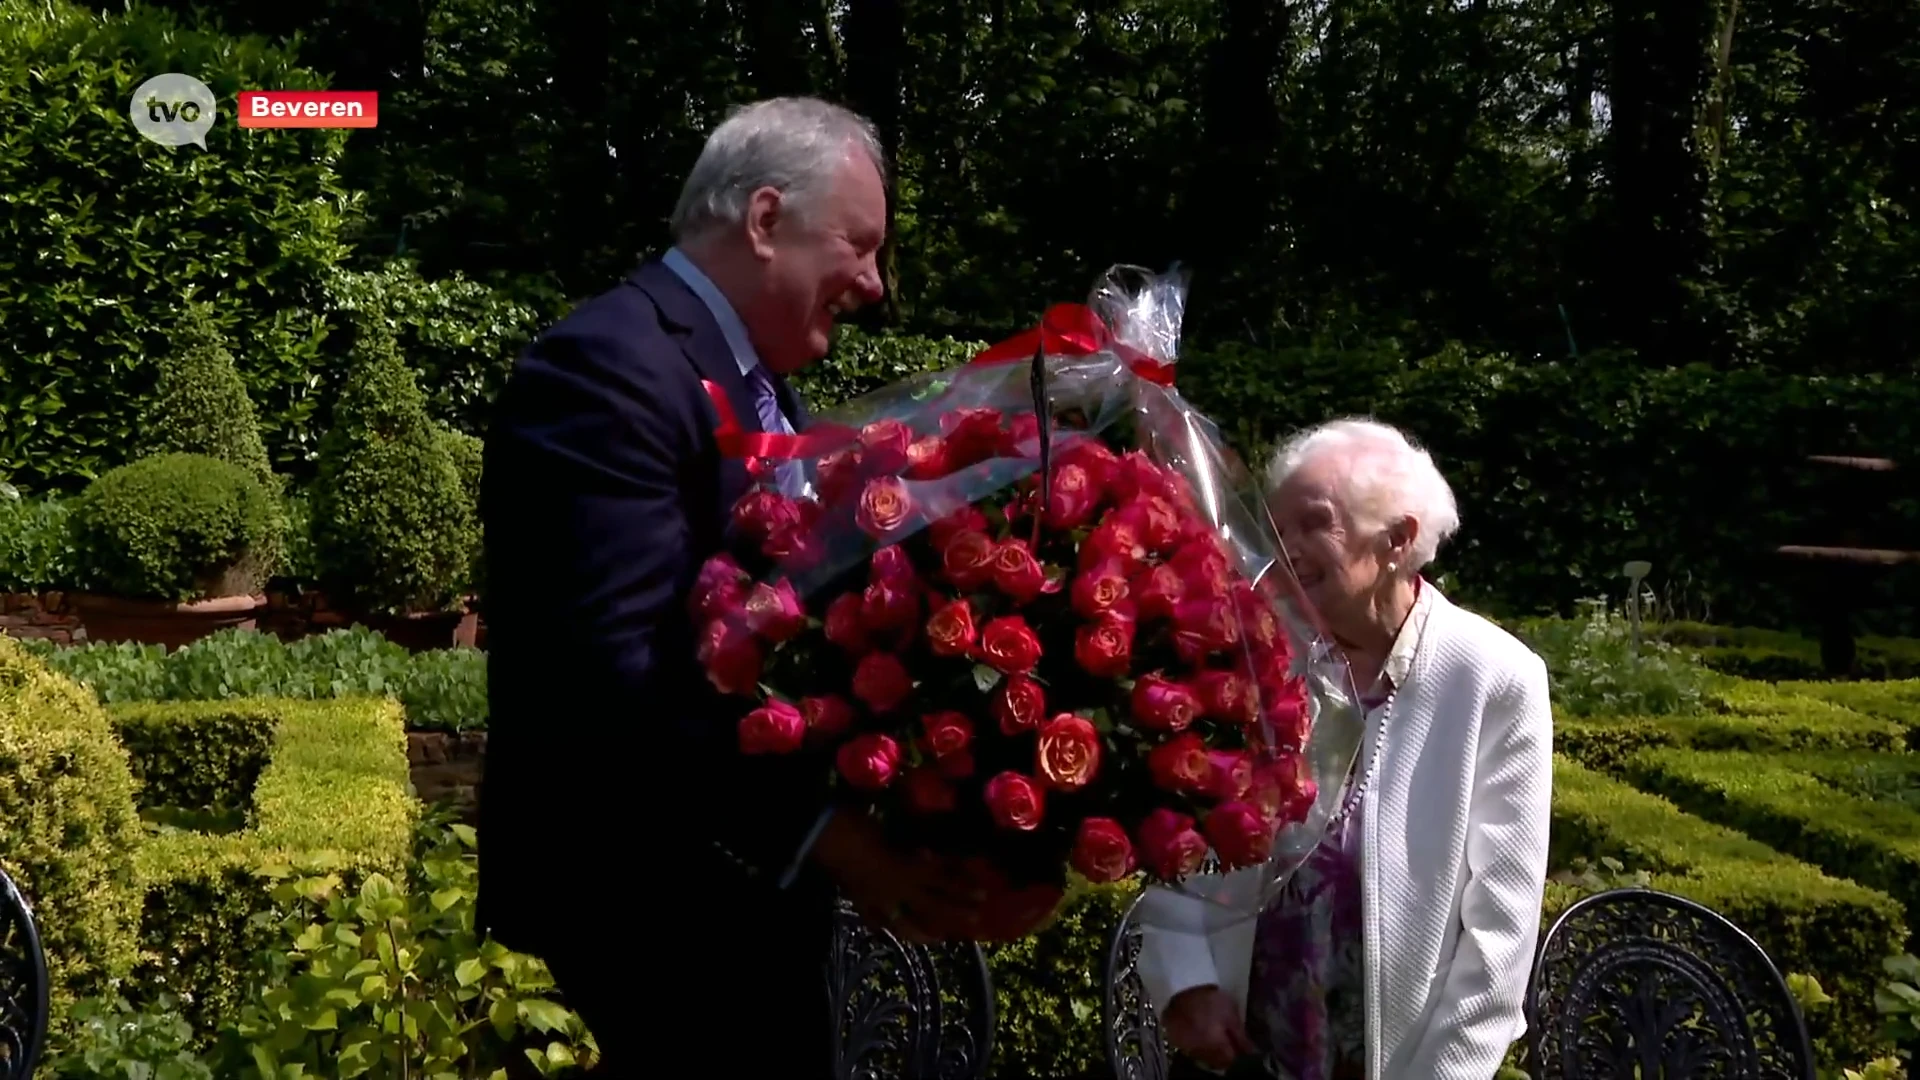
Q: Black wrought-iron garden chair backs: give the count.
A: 4